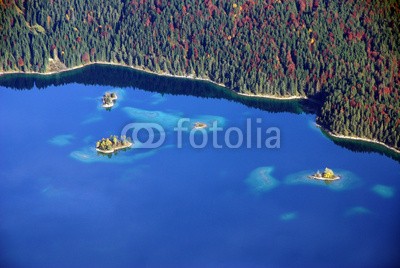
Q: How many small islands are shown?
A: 4